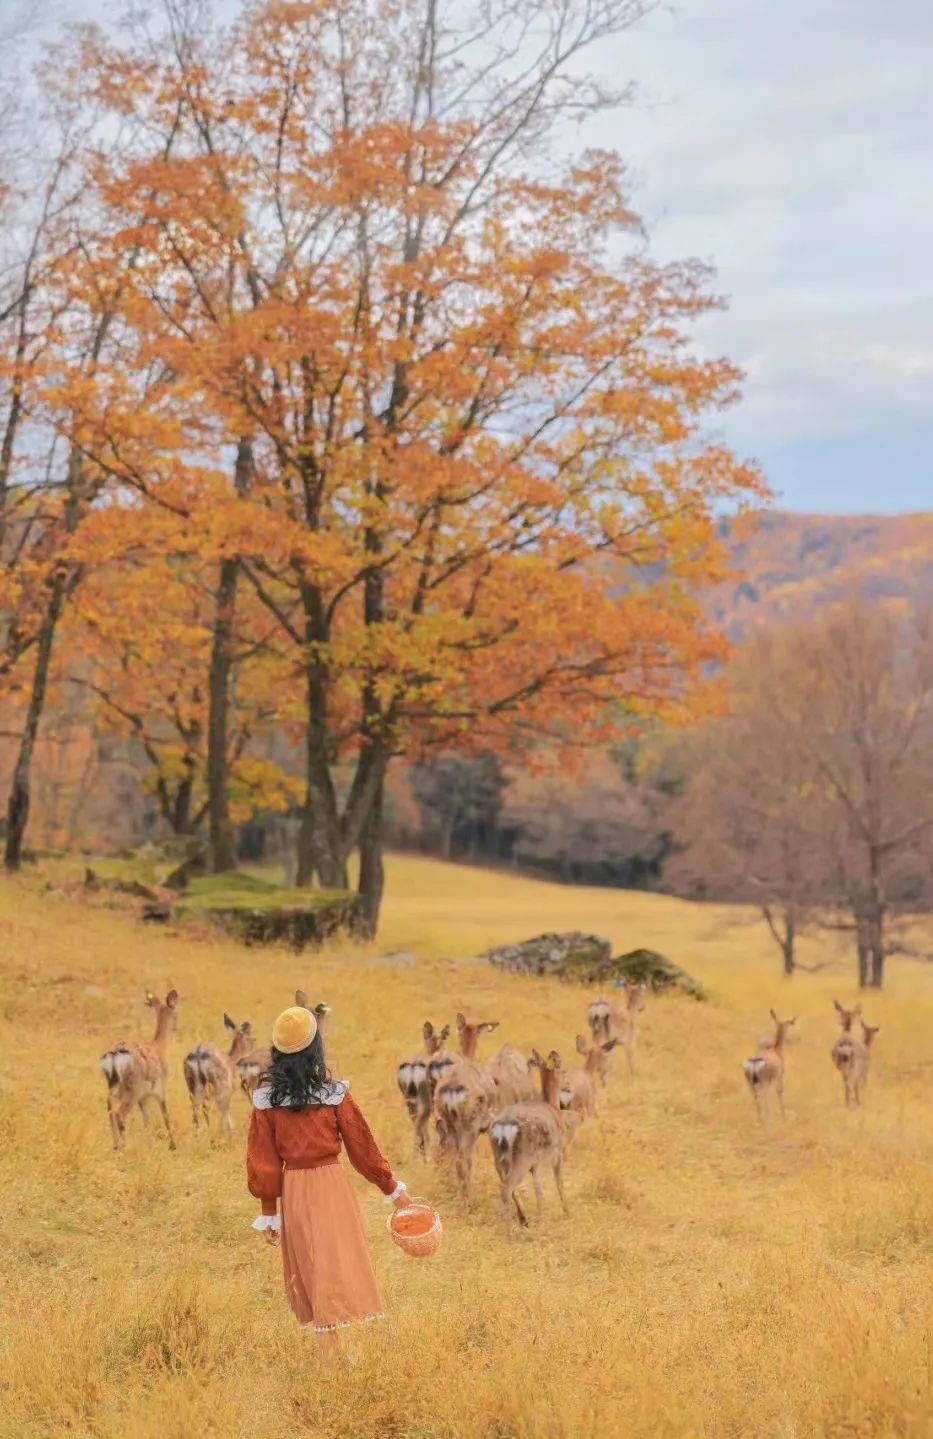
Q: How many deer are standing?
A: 13